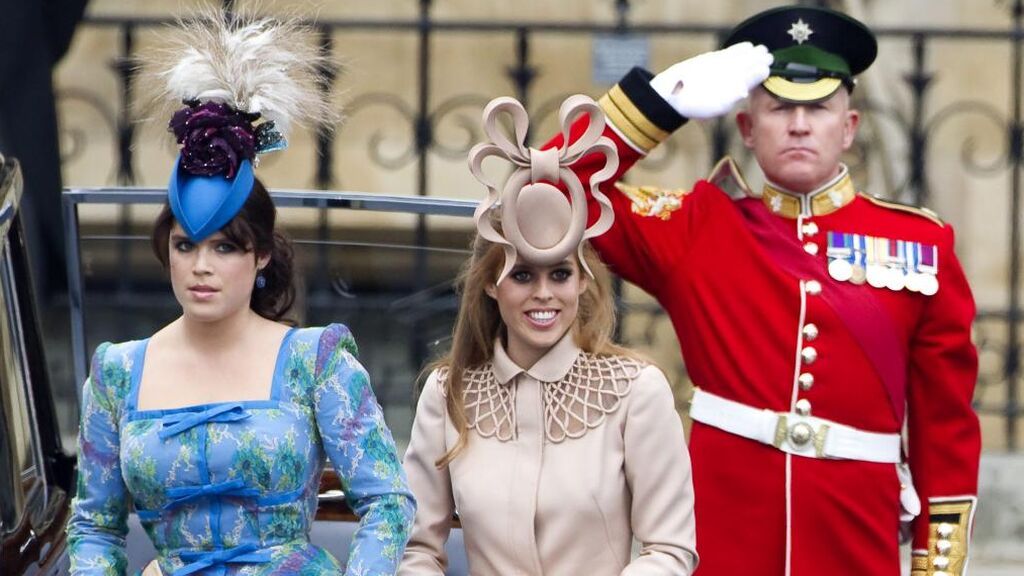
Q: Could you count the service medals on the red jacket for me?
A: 6